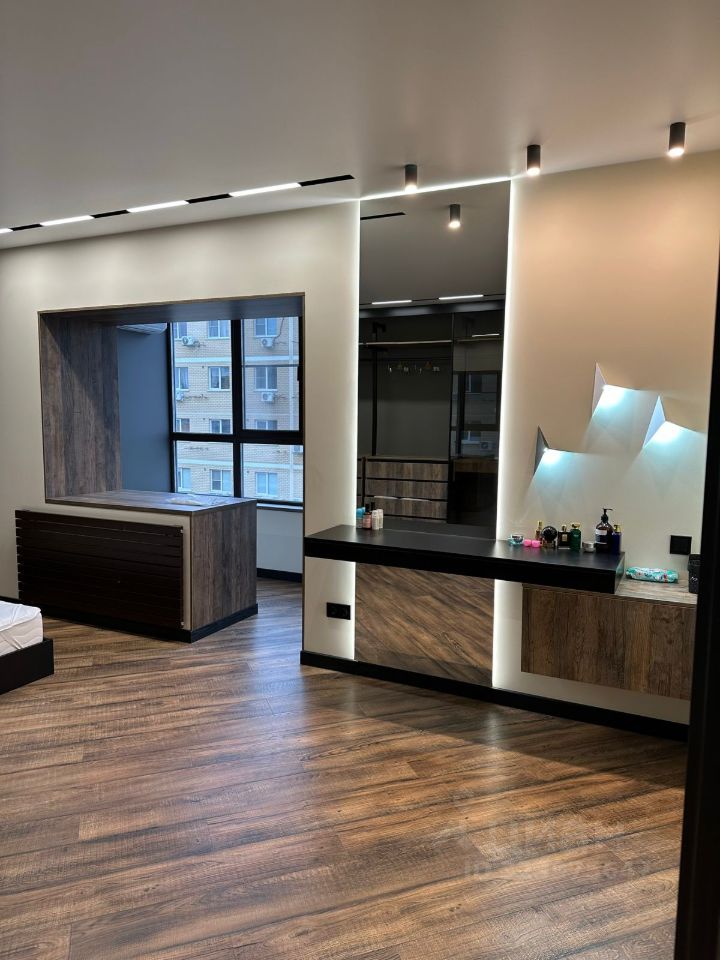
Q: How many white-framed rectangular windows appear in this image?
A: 12